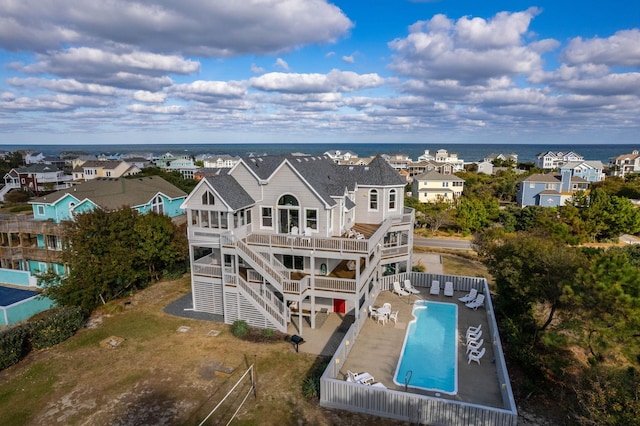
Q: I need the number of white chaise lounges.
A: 8